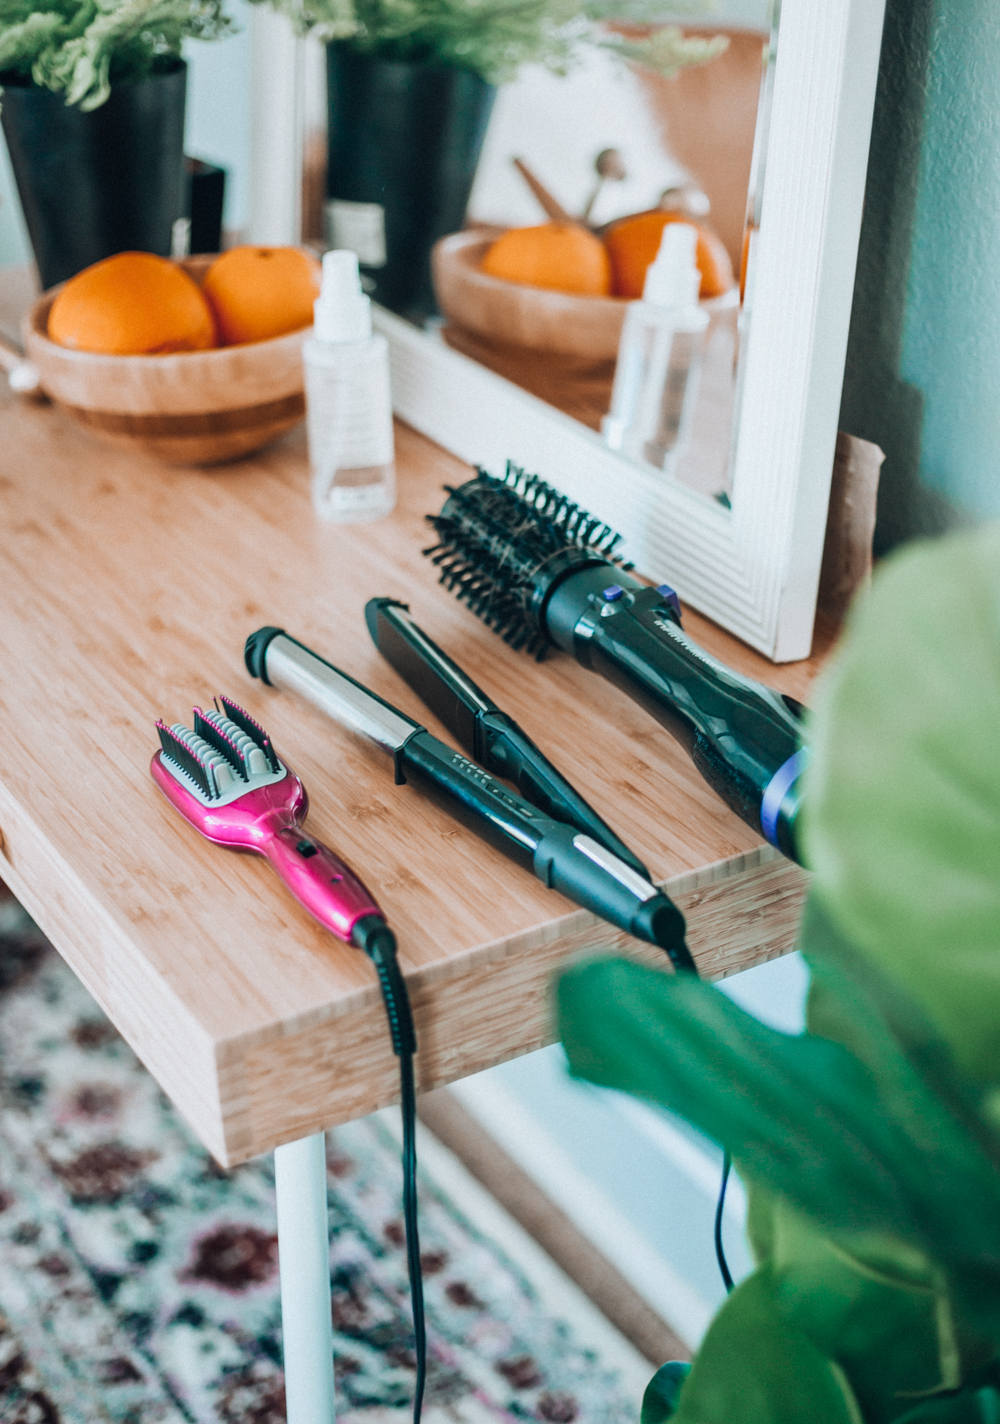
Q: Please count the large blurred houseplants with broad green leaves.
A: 1